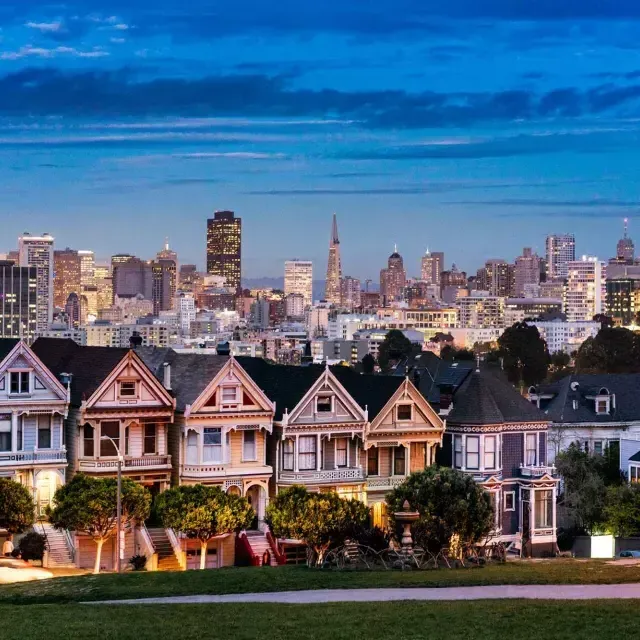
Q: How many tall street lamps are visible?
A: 1